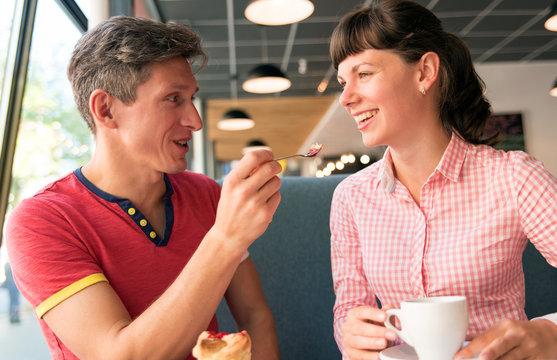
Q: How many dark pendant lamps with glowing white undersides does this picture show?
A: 6